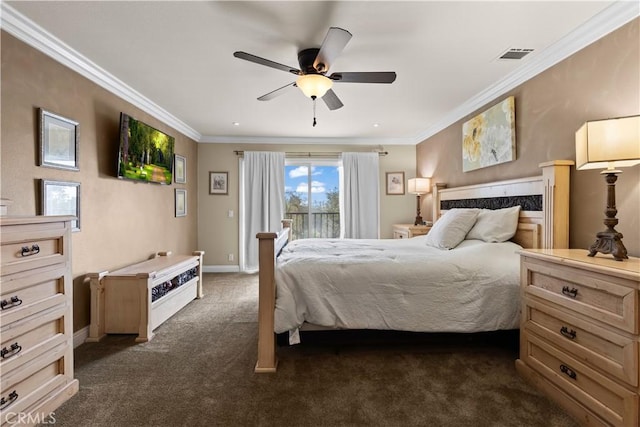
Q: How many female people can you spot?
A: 0